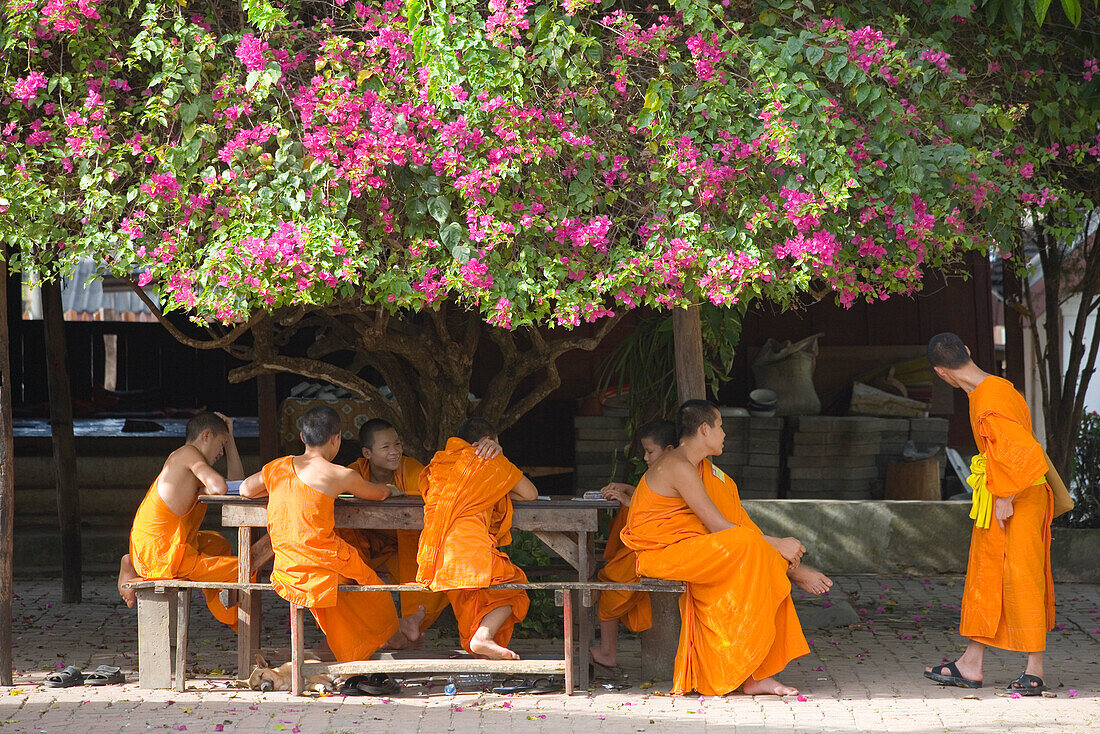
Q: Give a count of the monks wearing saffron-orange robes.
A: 7